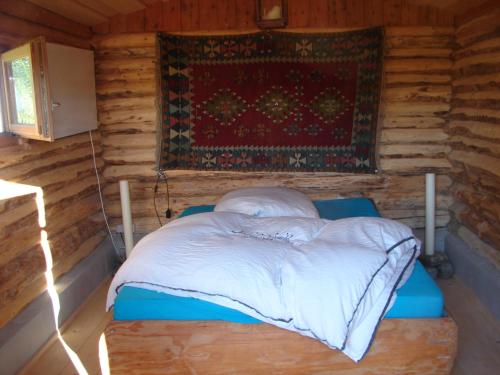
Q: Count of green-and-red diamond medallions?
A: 3